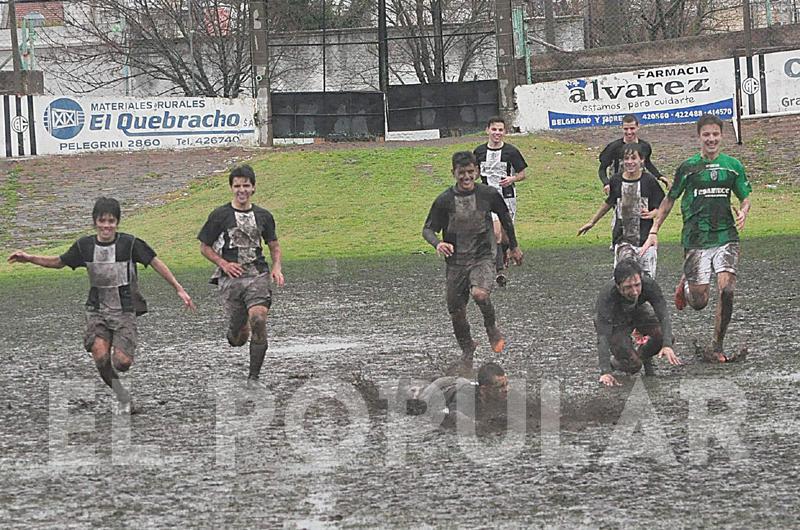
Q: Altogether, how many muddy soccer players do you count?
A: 9